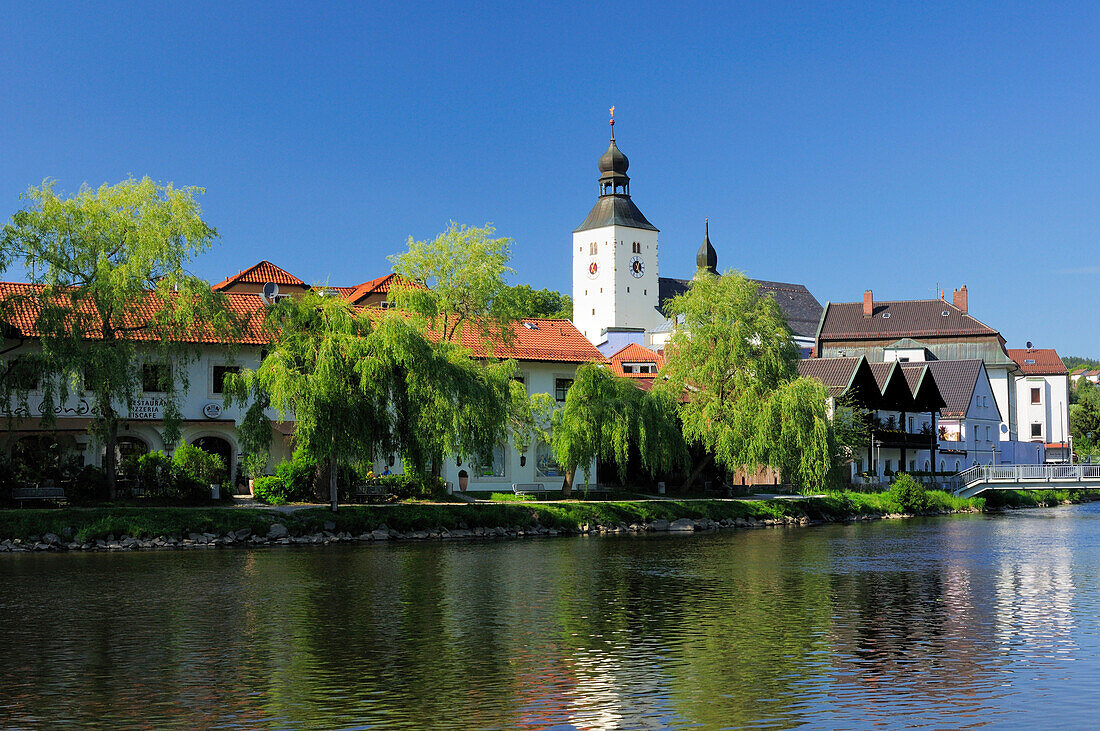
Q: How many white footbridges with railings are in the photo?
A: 1